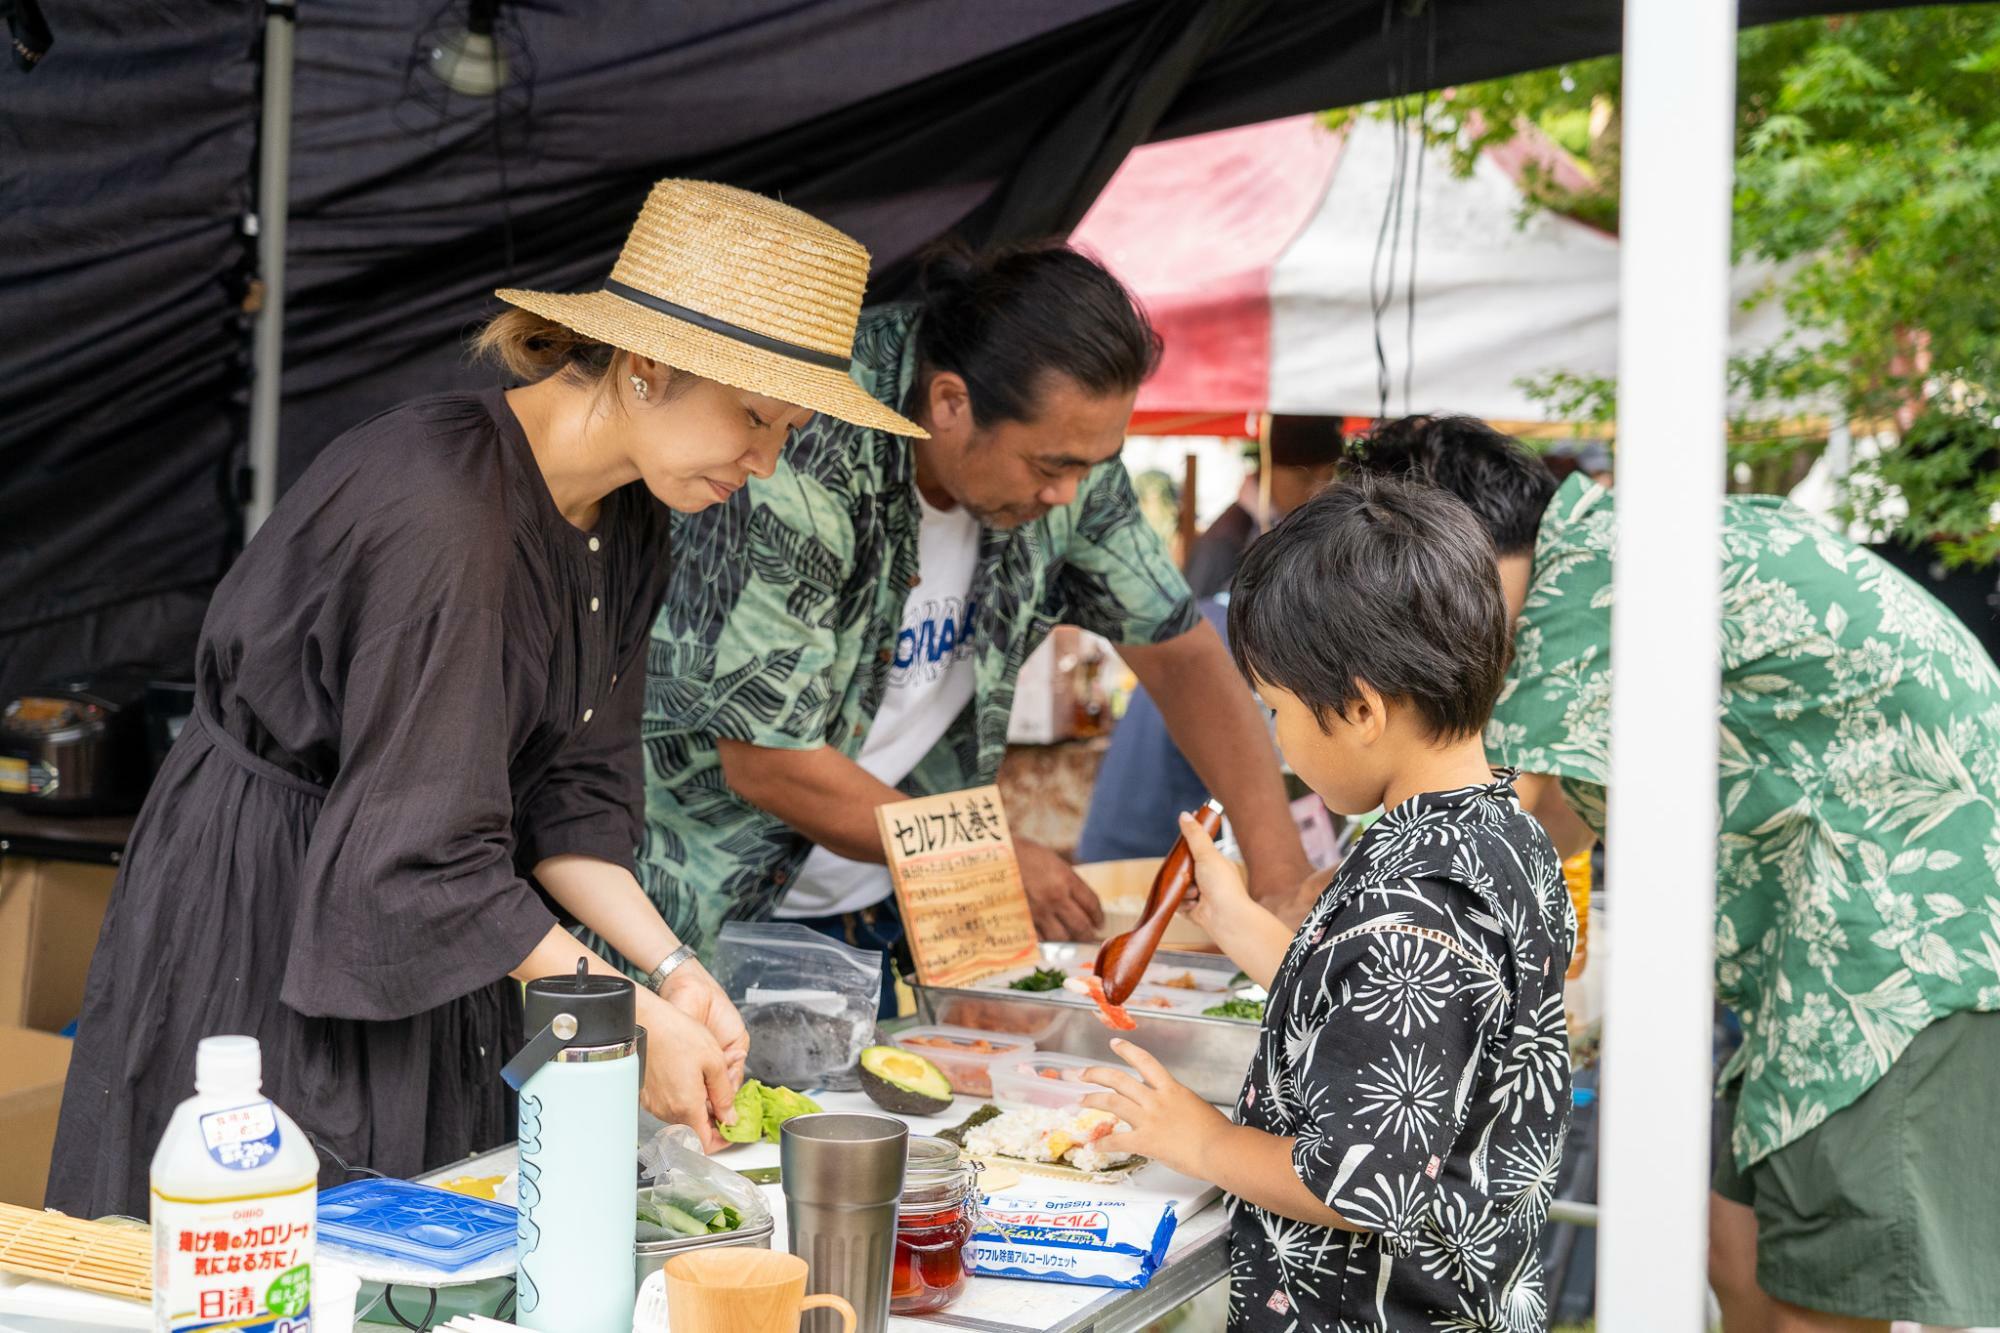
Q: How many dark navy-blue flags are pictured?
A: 0